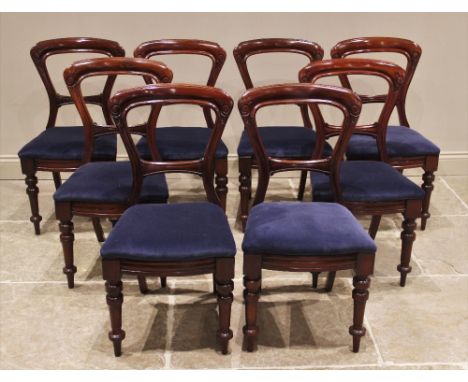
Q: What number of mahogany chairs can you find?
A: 8